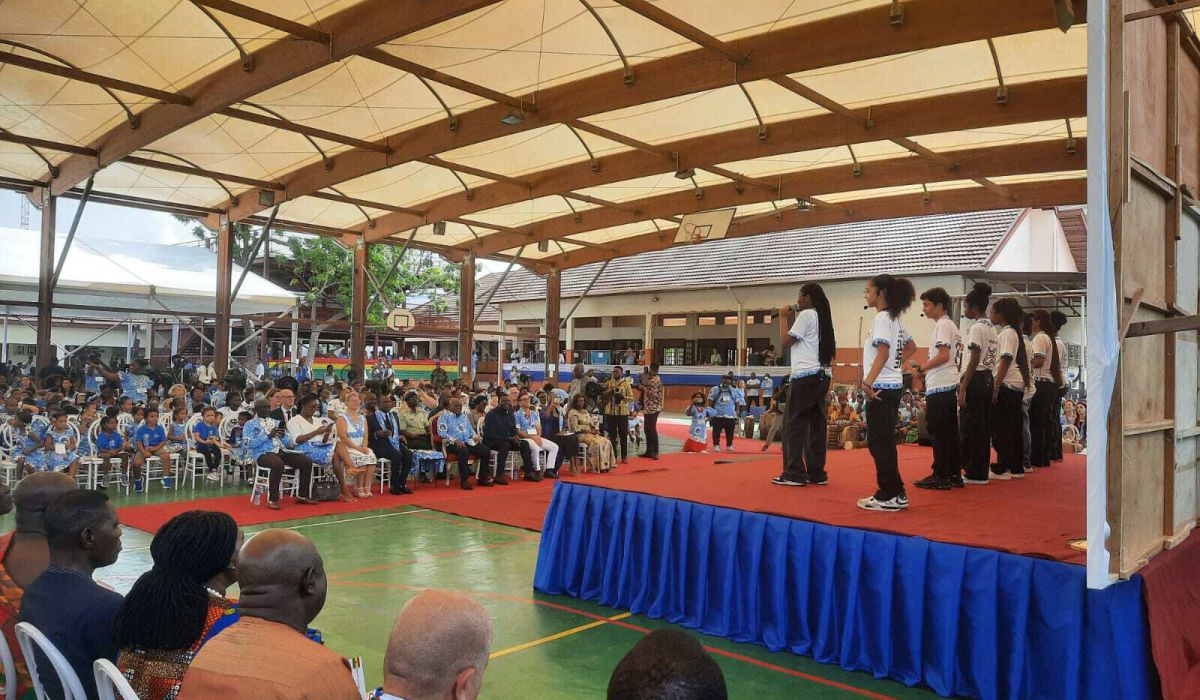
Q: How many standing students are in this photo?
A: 8